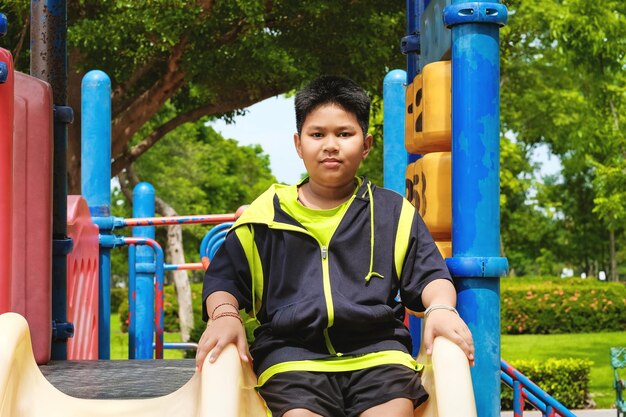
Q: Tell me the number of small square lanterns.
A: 0